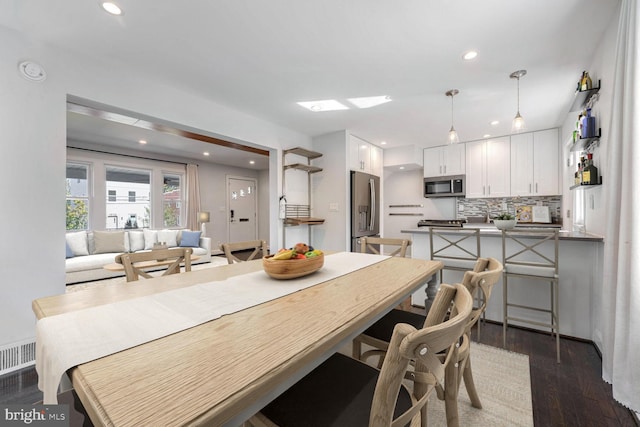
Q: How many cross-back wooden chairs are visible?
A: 5